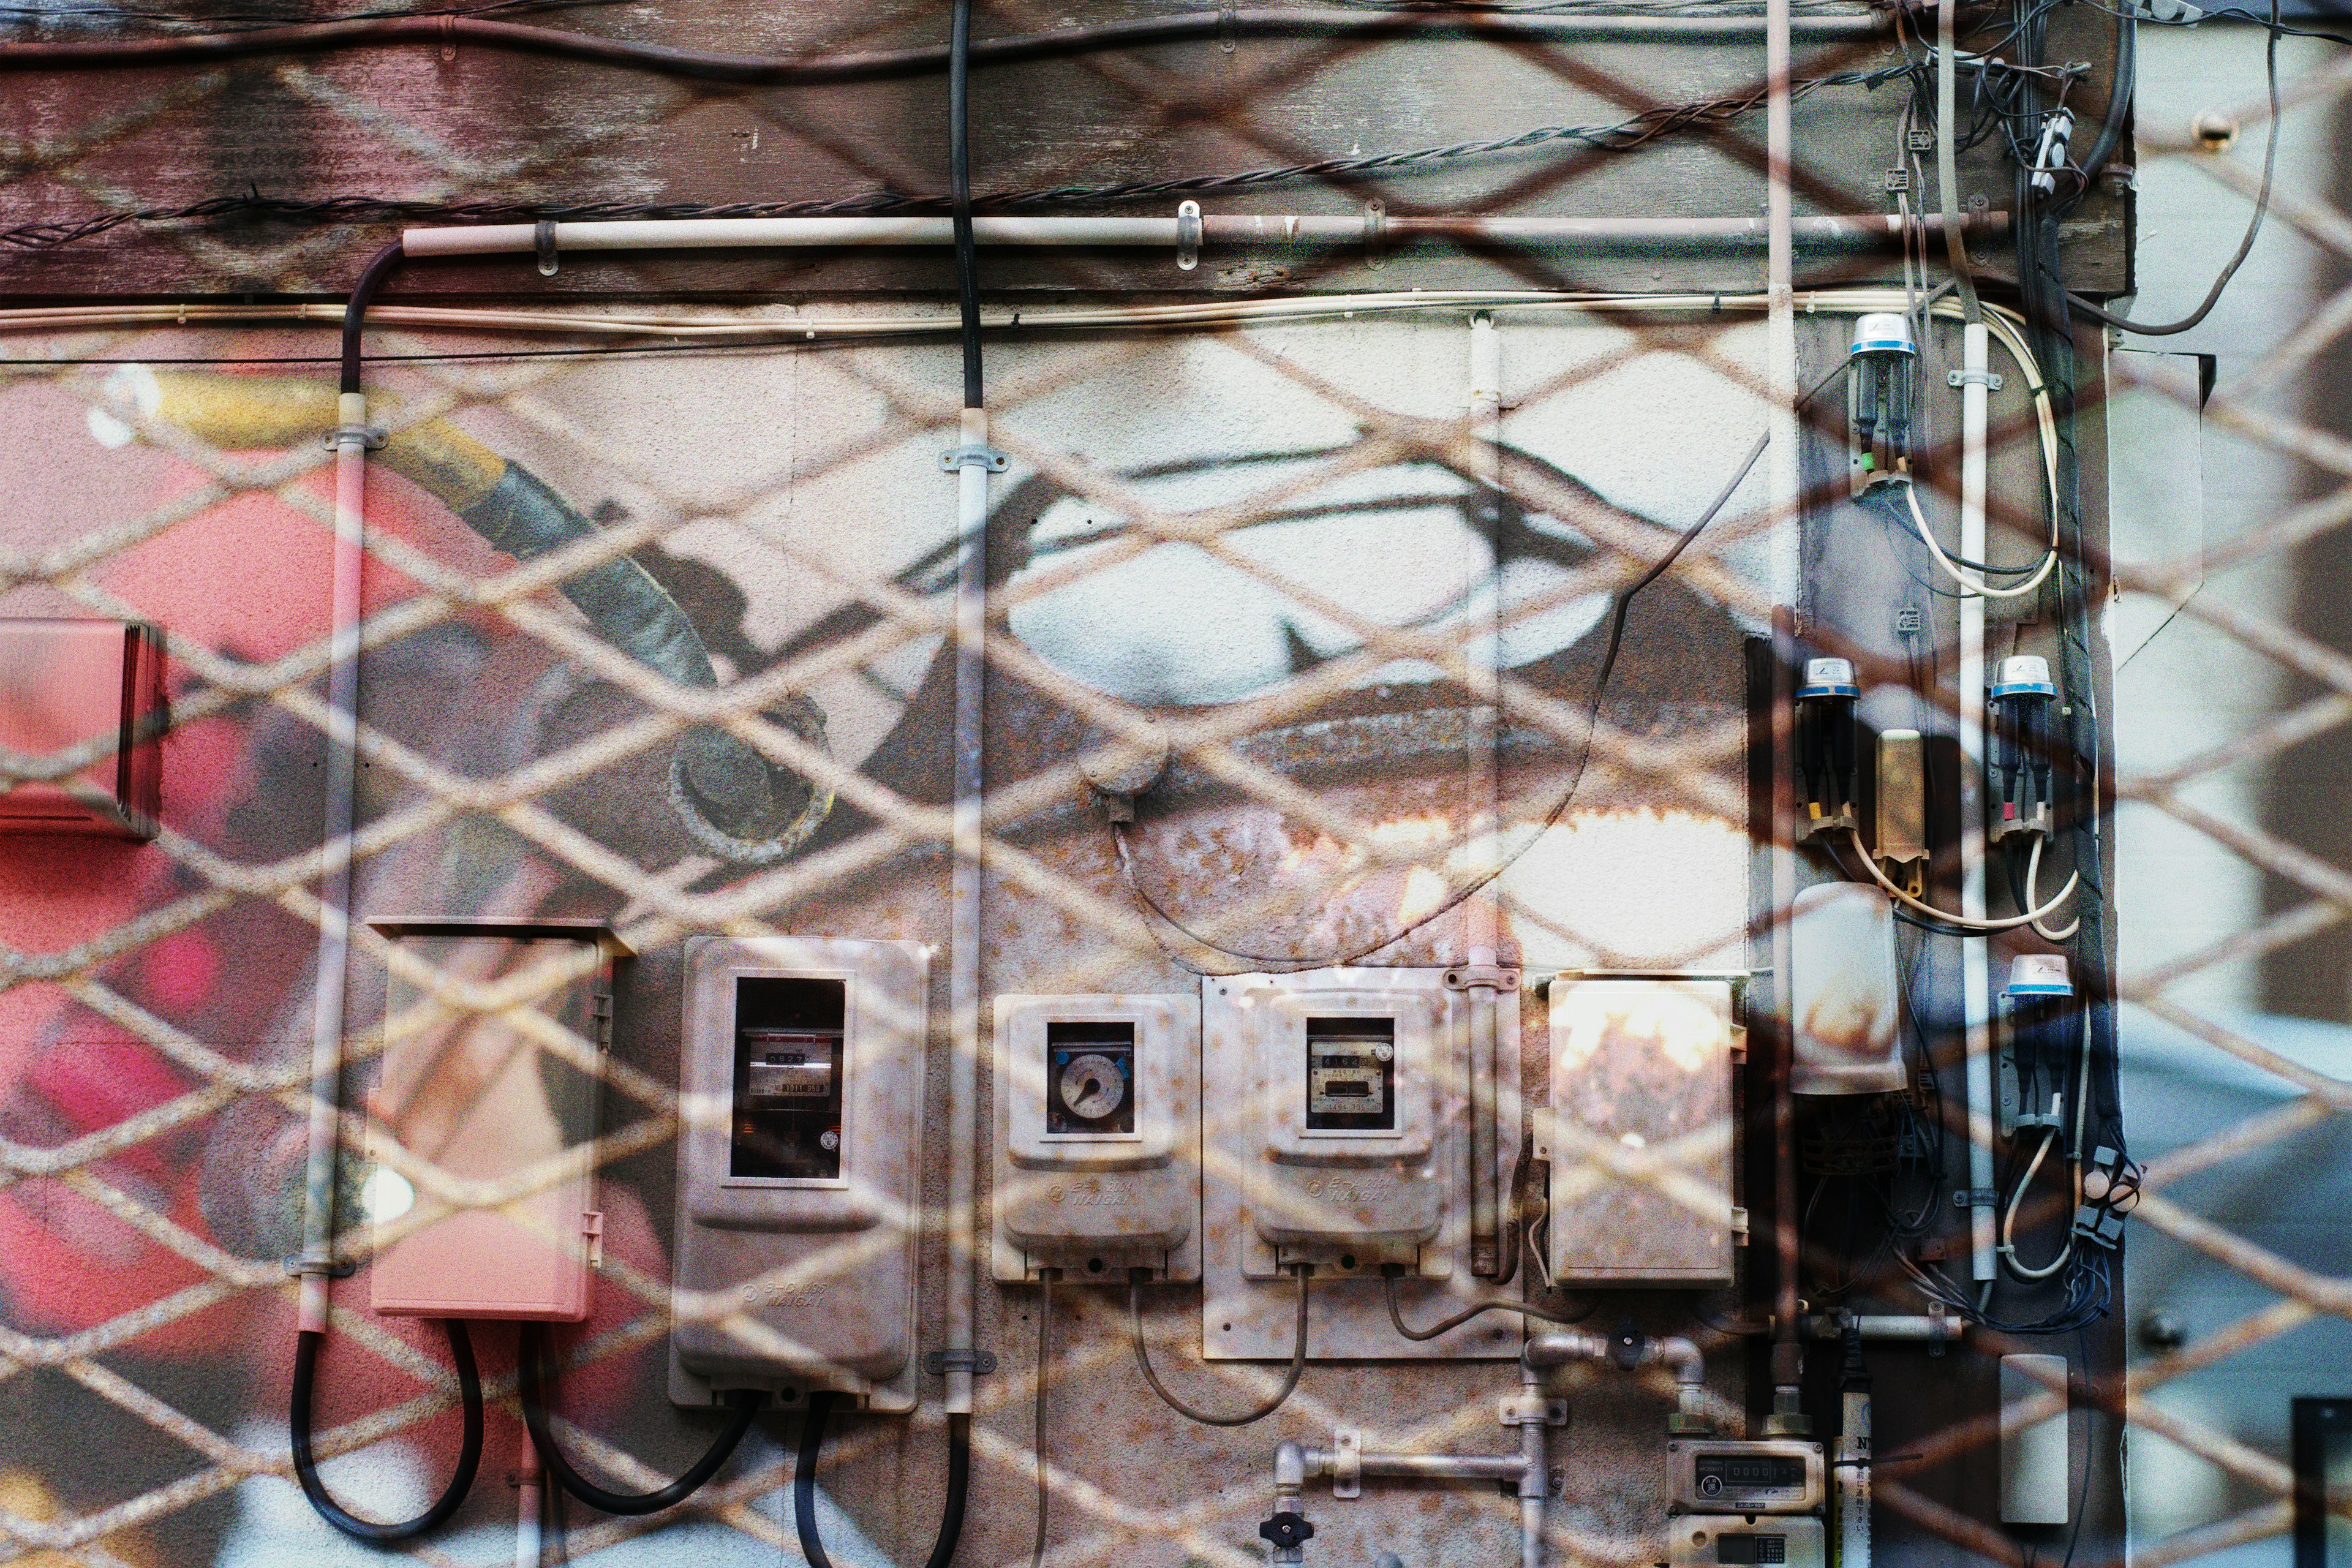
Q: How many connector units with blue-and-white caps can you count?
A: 4